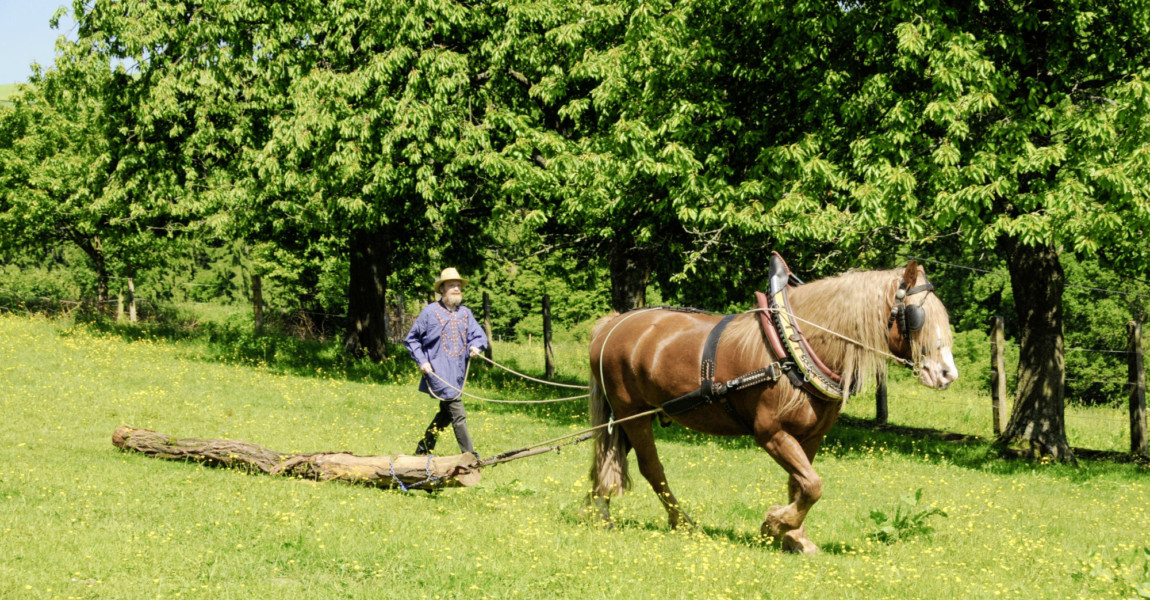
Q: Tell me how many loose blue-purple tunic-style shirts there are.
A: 1